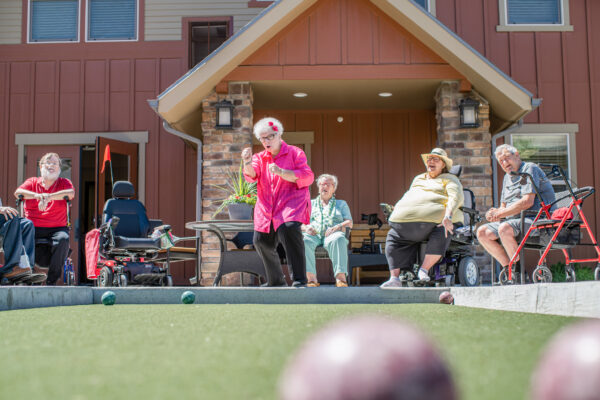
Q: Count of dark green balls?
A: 2